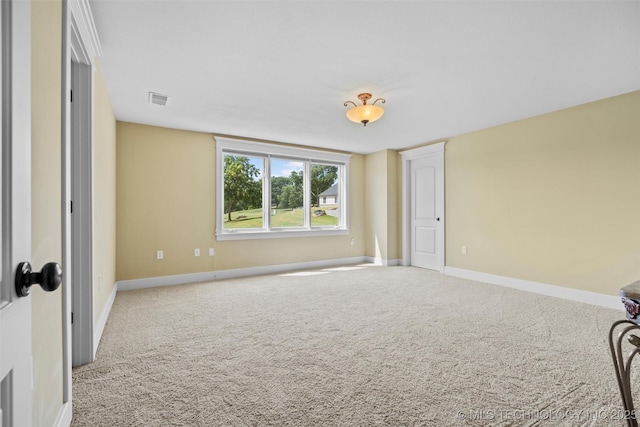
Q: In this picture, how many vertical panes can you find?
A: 3